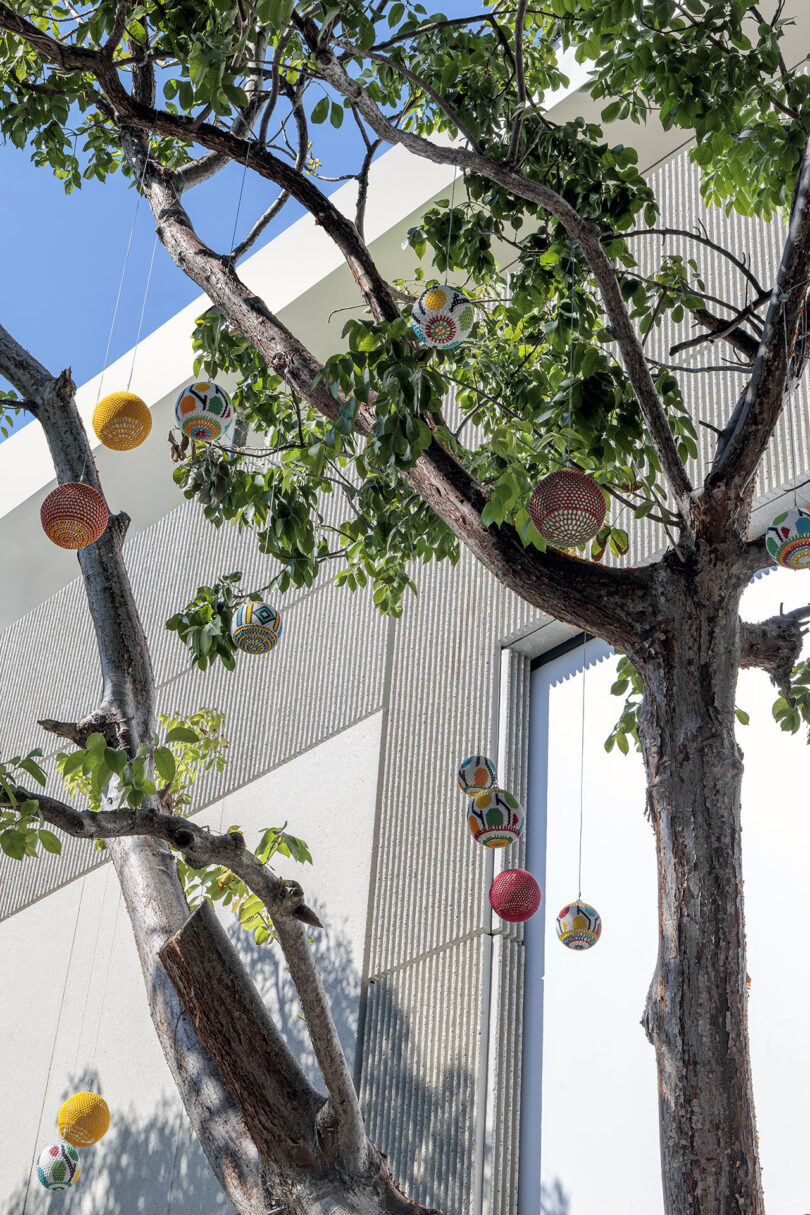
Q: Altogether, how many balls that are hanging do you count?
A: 13